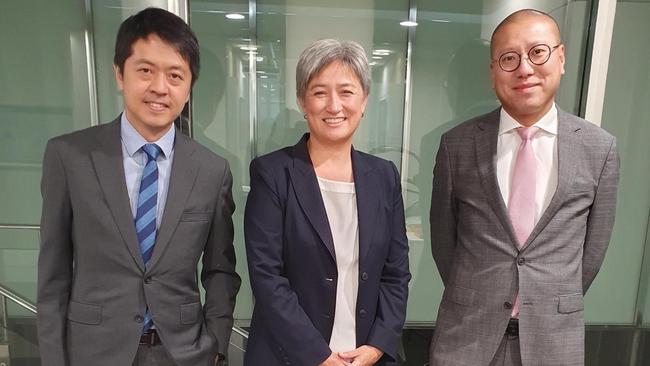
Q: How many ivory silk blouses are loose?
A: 1